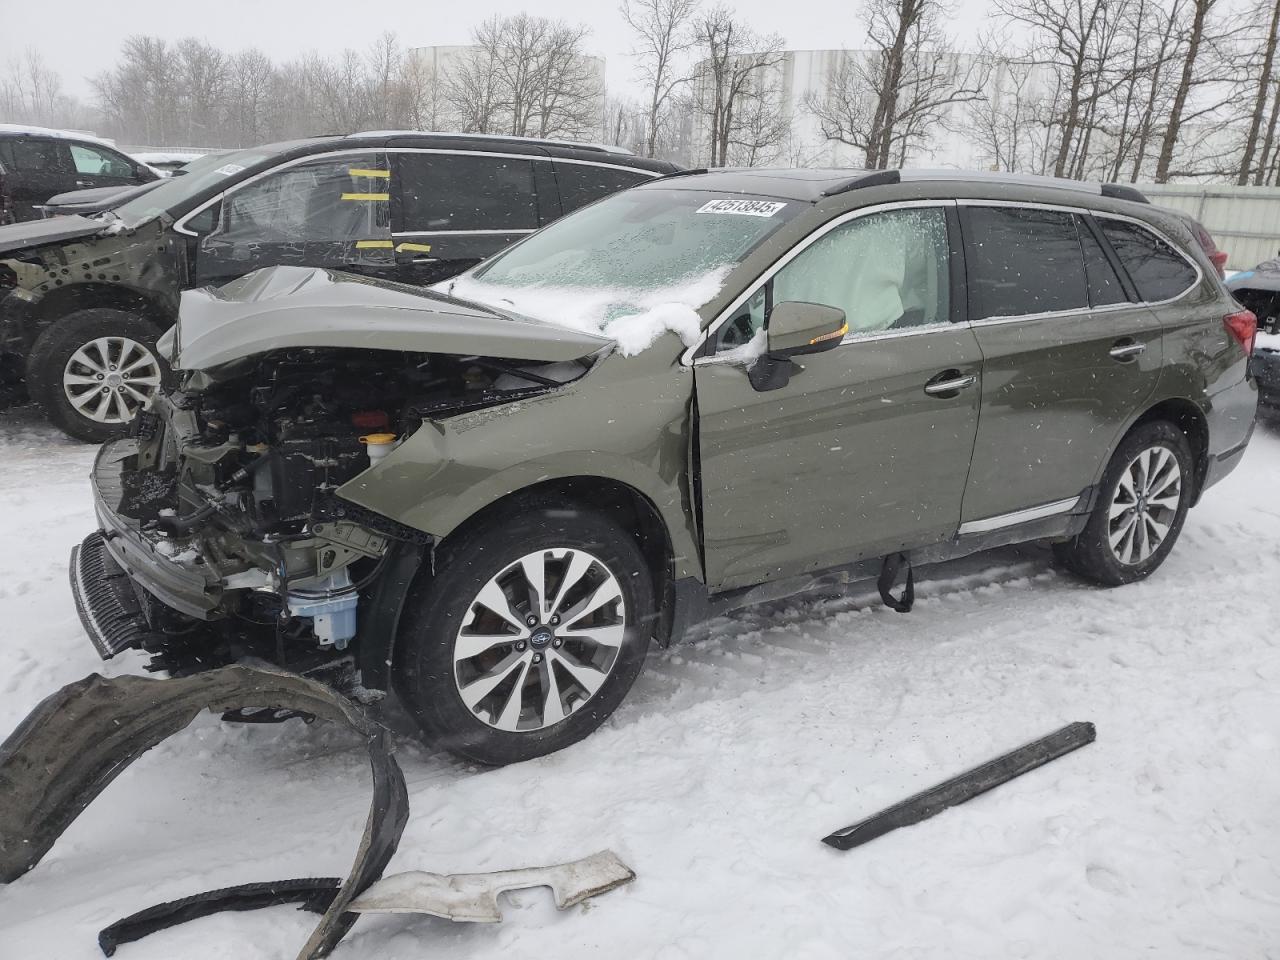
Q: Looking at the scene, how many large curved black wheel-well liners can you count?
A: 1